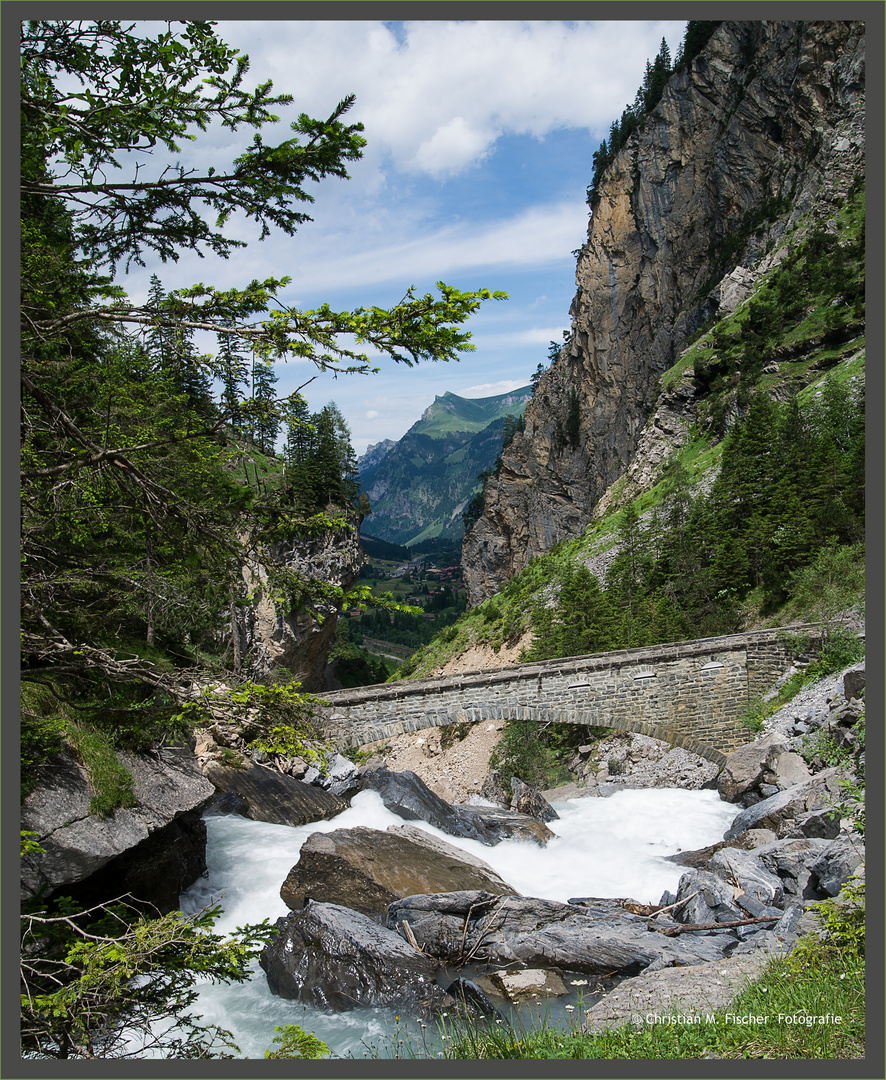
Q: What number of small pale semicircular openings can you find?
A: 3